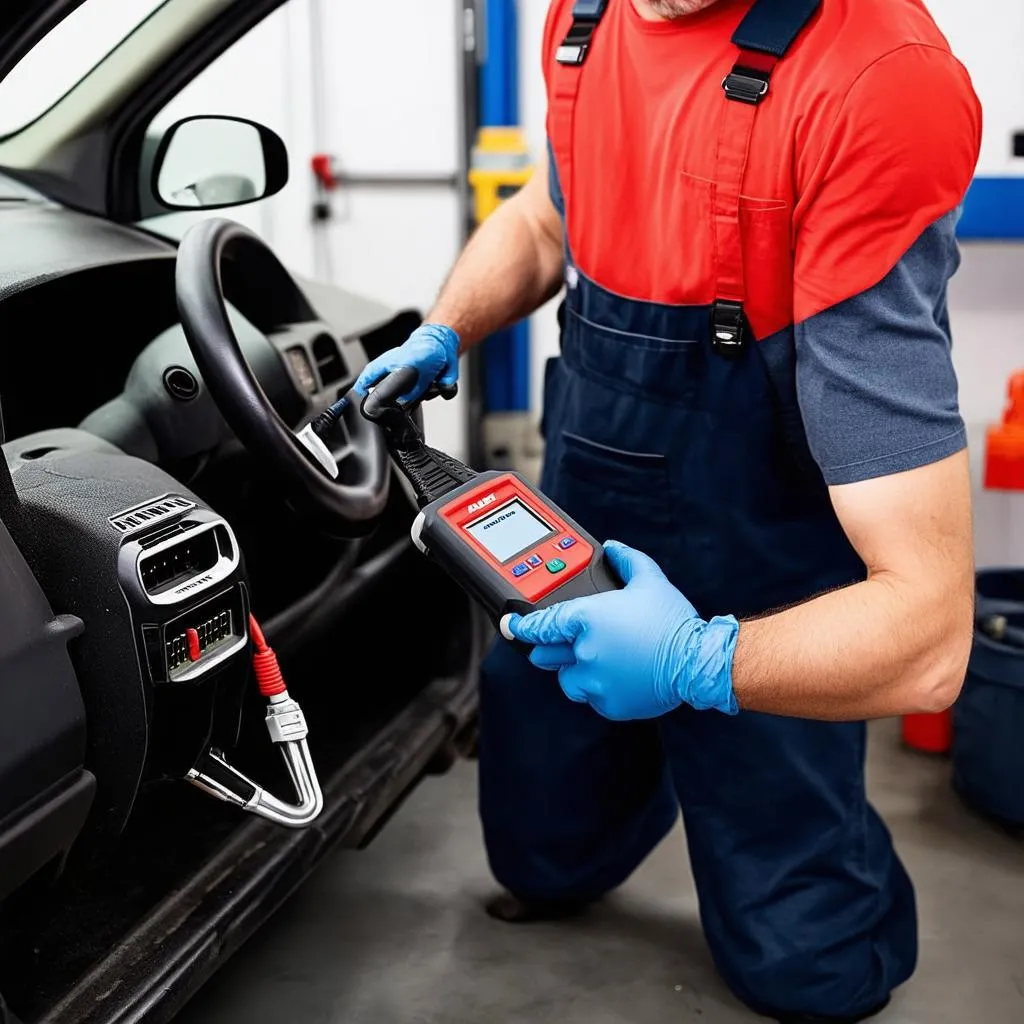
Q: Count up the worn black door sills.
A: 1